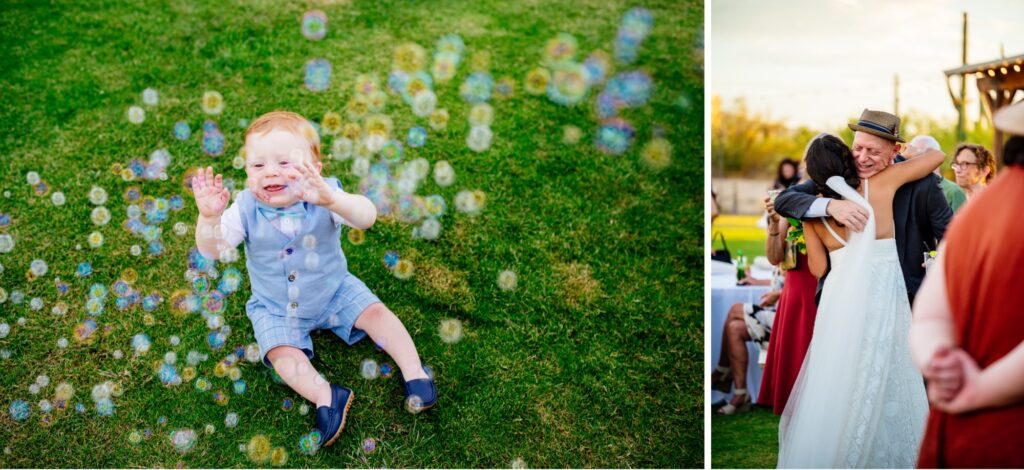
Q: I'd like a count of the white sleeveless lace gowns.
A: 1